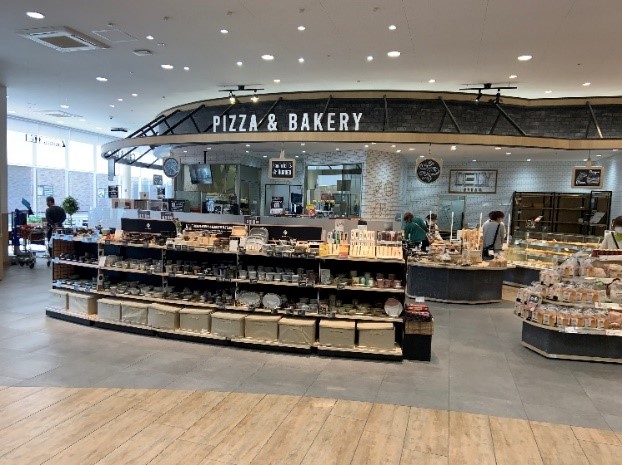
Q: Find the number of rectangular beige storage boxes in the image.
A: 11